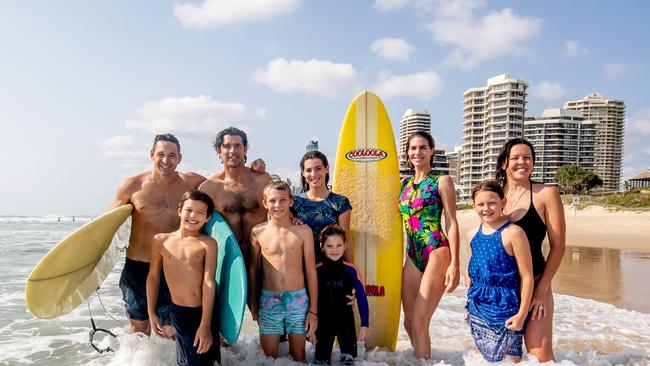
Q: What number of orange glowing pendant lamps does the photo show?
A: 0